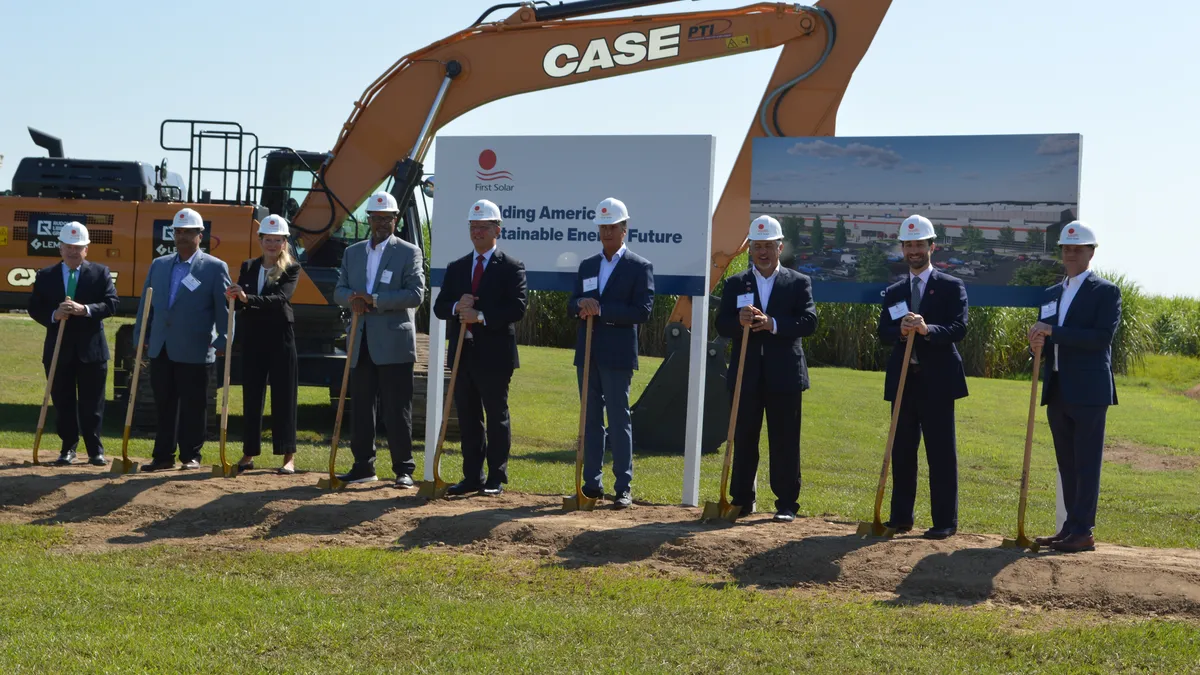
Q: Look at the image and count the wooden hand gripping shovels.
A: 9